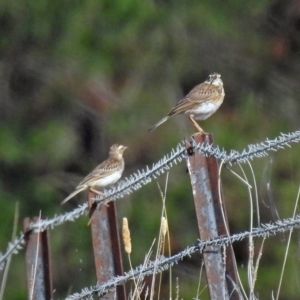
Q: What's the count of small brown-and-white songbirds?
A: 2